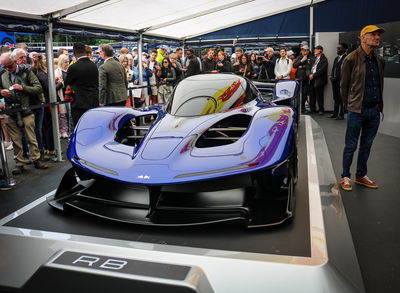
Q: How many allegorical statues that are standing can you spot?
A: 0